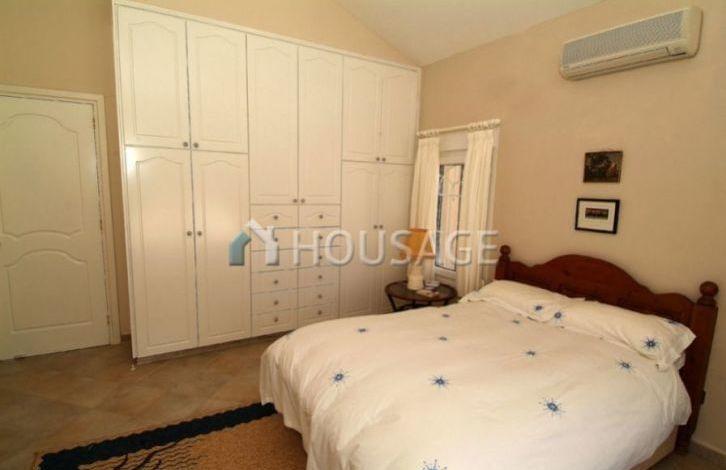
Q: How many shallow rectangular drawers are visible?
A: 12